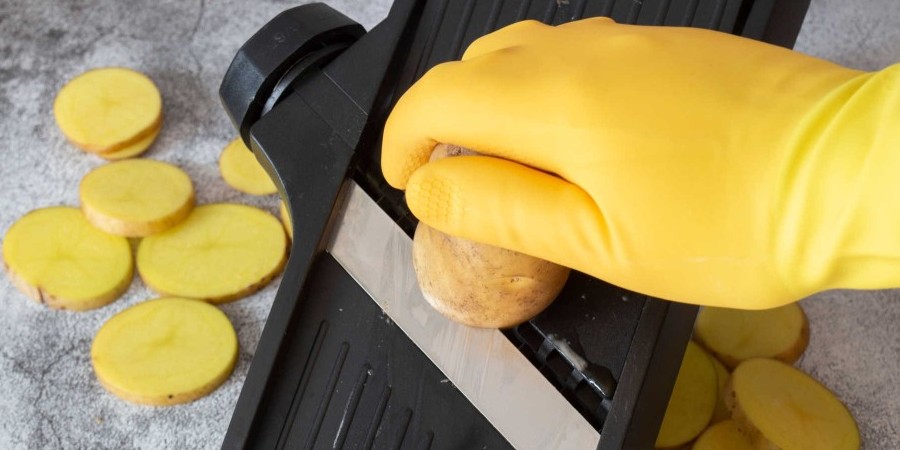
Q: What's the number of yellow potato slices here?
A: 13